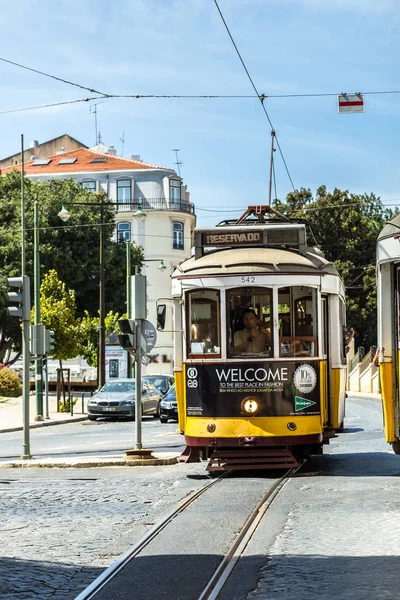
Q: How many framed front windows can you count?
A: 3